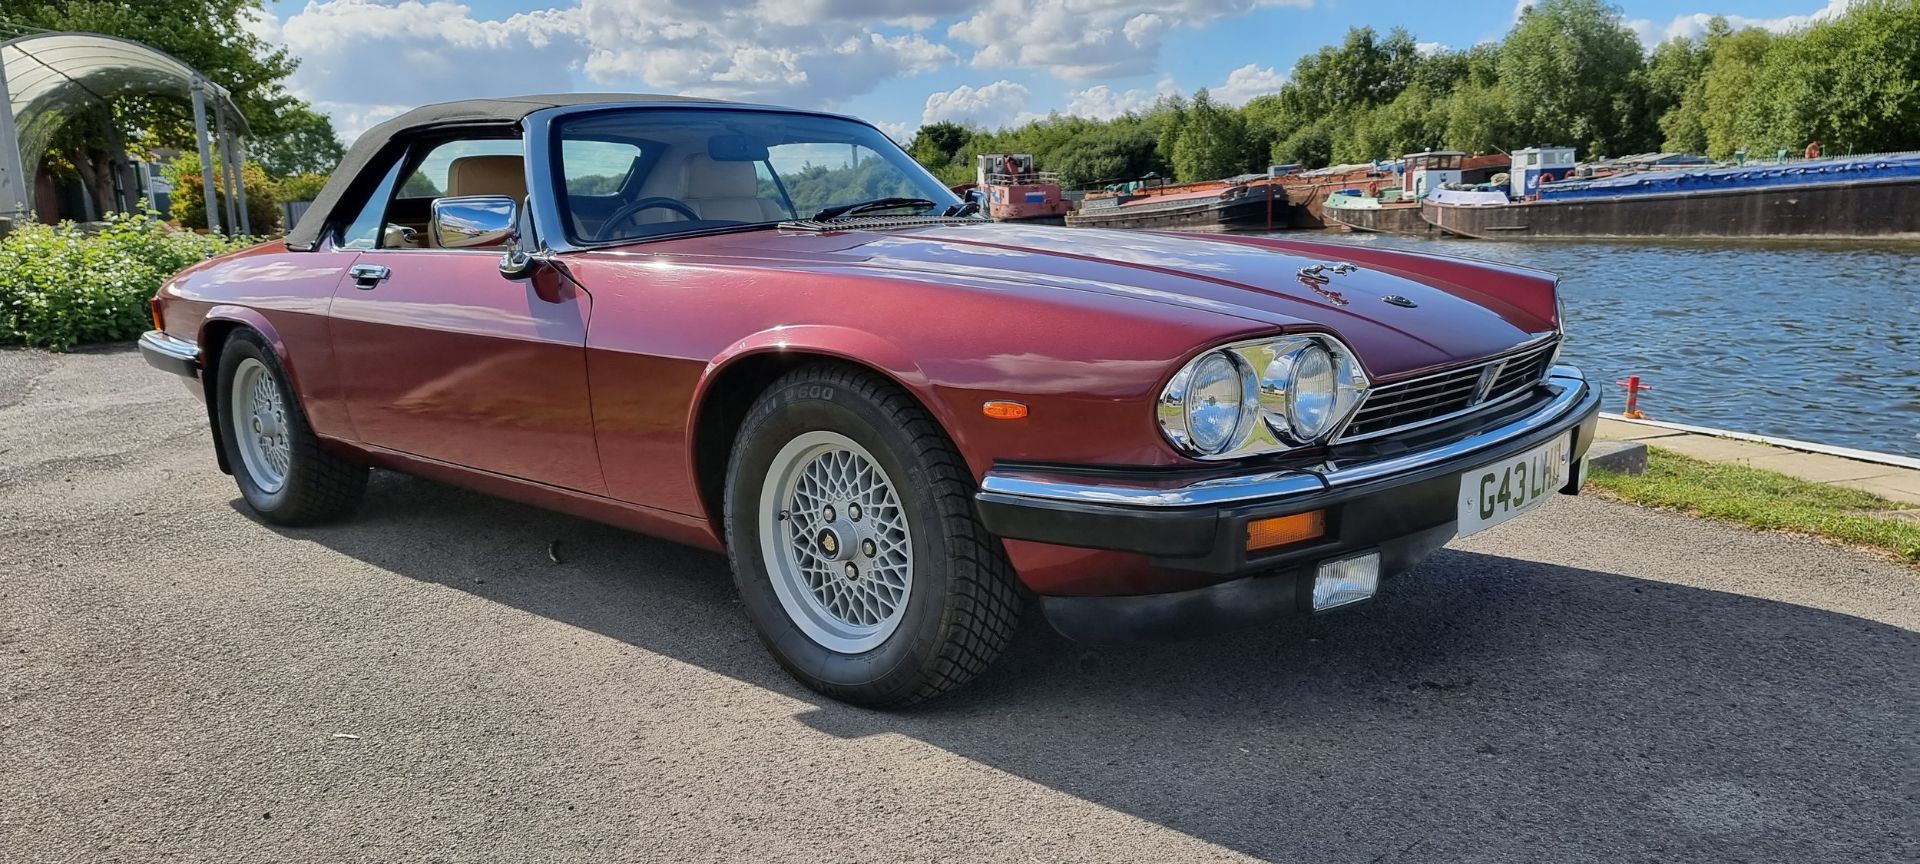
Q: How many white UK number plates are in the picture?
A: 1